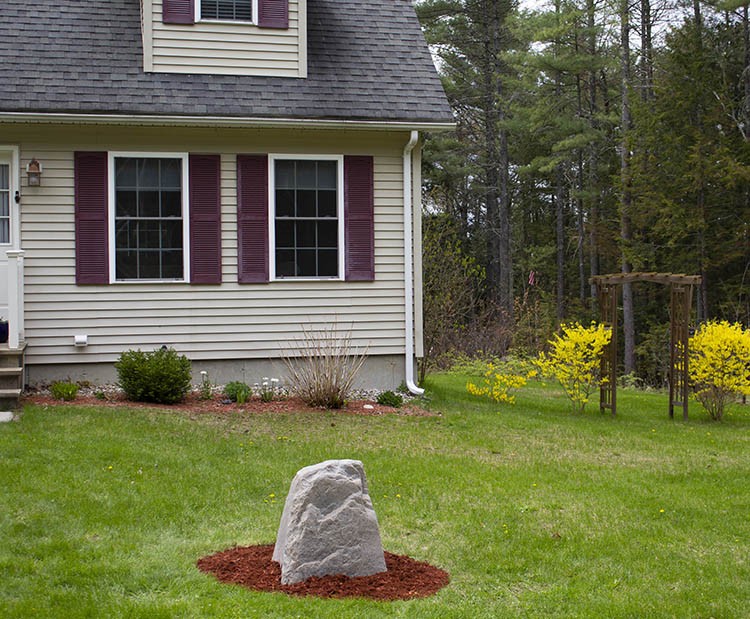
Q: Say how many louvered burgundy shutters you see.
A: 6